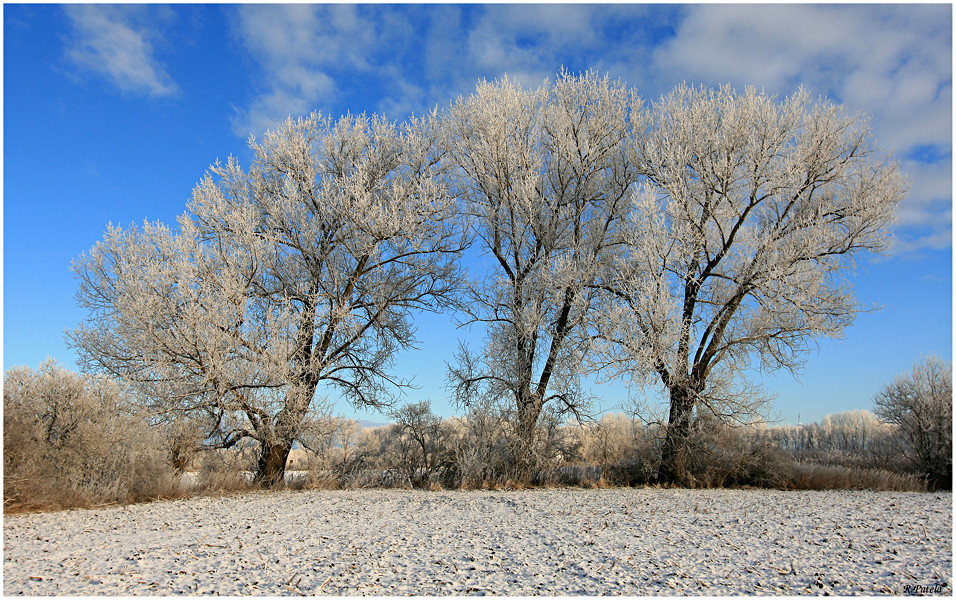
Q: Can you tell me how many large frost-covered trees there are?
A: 3